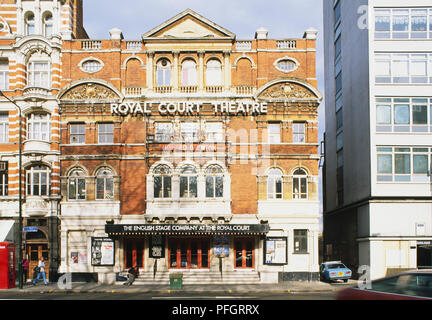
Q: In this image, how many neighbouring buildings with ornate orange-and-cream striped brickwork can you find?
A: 1